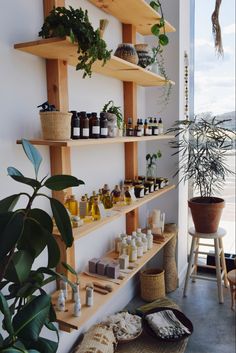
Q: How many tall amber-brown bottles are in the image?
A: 4